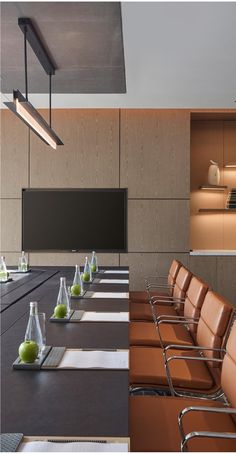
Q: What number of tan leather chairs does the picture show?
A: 5